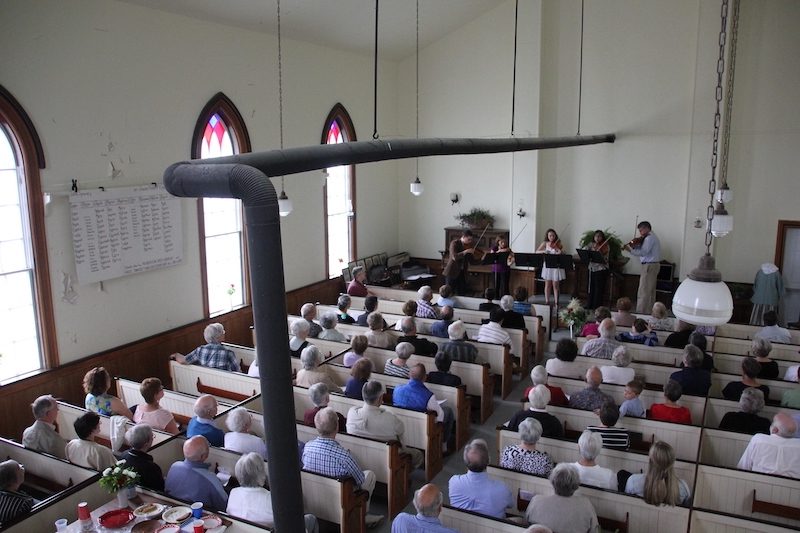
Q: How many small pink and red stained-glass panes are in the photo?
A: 4